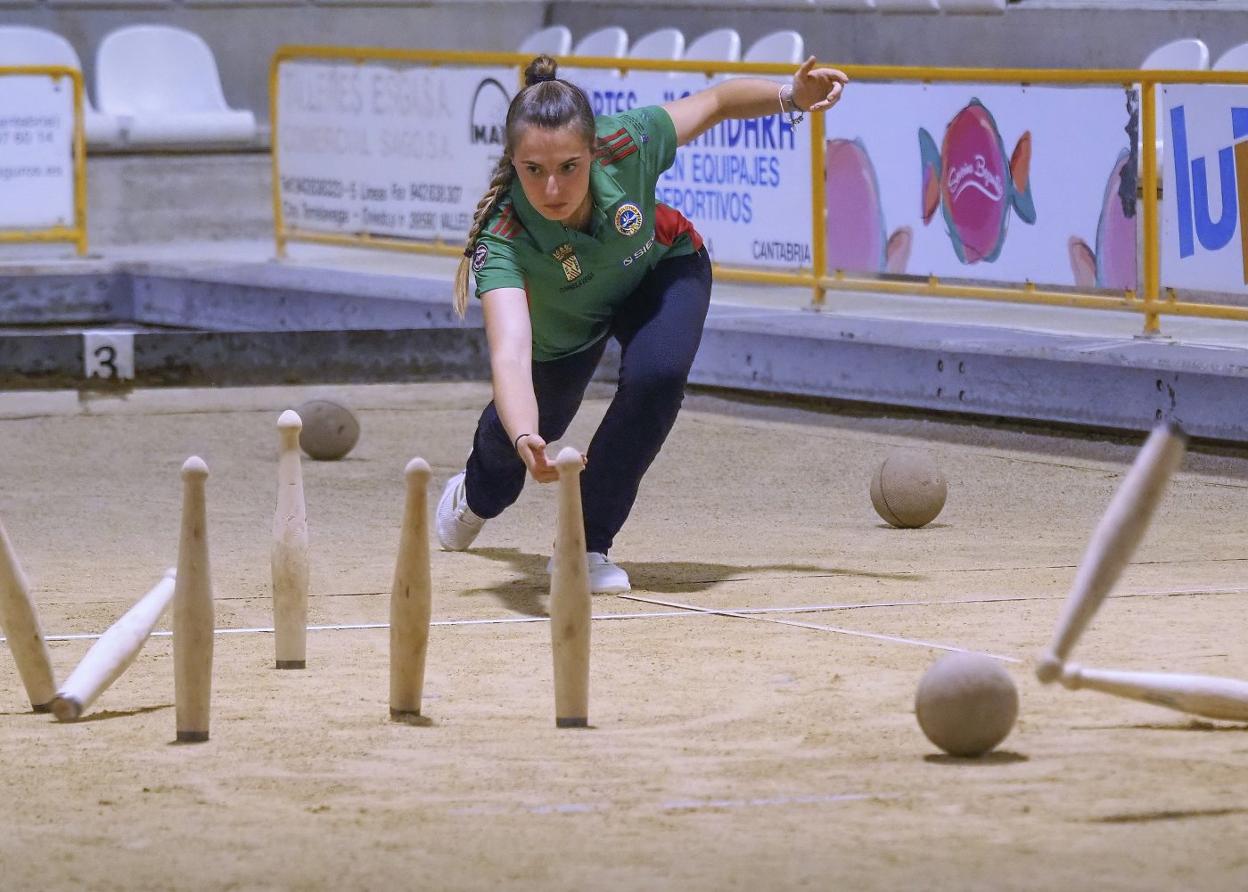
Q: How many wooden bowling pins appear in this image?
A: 8